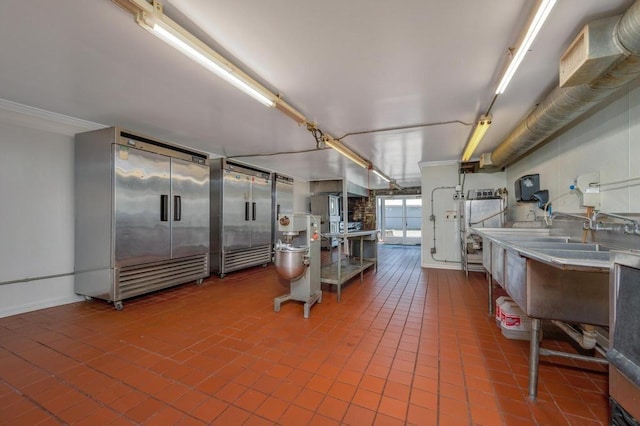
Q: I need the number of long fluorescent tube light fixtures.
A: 5